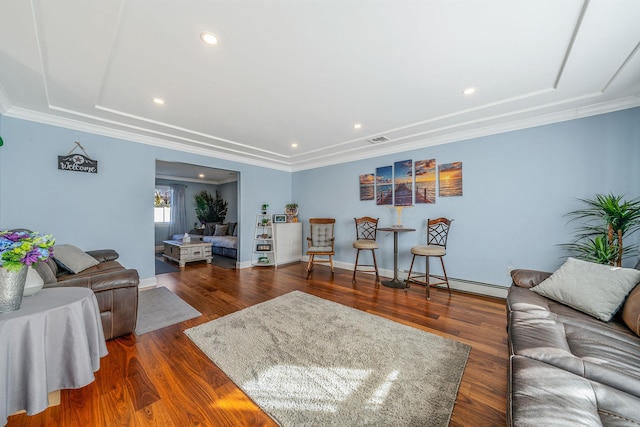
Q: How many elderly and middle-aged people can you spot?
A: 0